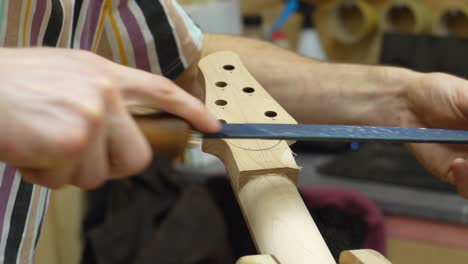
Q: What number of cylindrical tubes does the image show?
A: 3